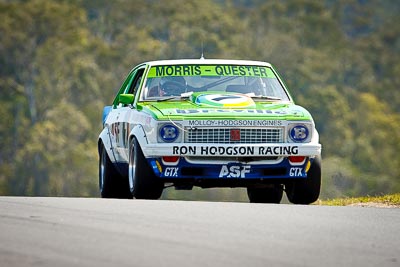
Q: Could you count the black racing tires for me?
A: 4